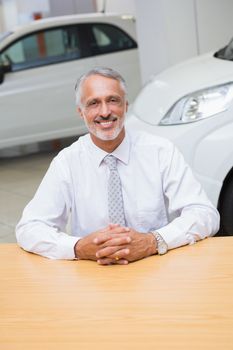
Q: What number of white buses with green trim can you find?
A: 0